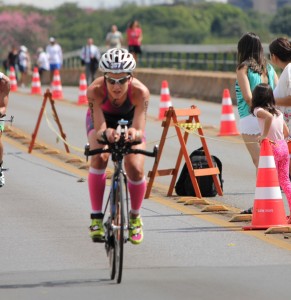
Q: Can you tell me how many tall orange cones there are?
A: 7